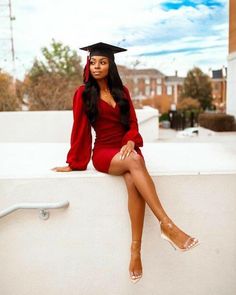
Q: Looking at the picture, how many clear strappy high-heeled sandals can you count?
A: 2